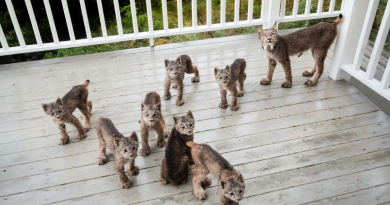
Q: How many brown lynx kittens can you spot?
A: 7